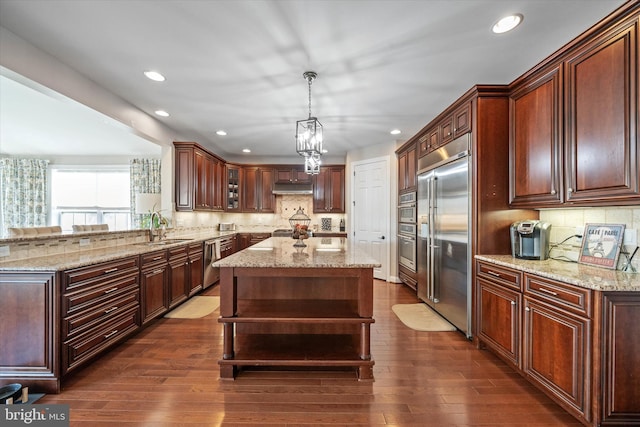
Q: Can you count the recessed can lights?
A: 7